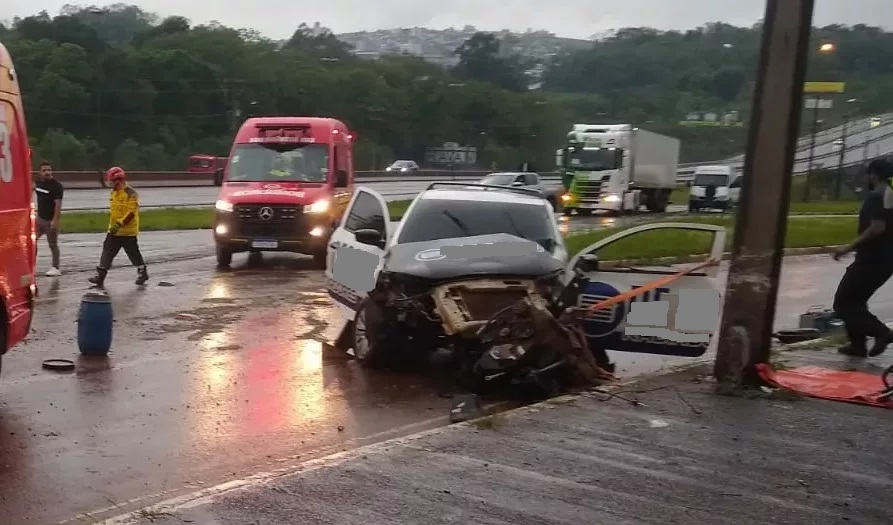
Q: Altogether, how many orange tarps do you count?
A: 1